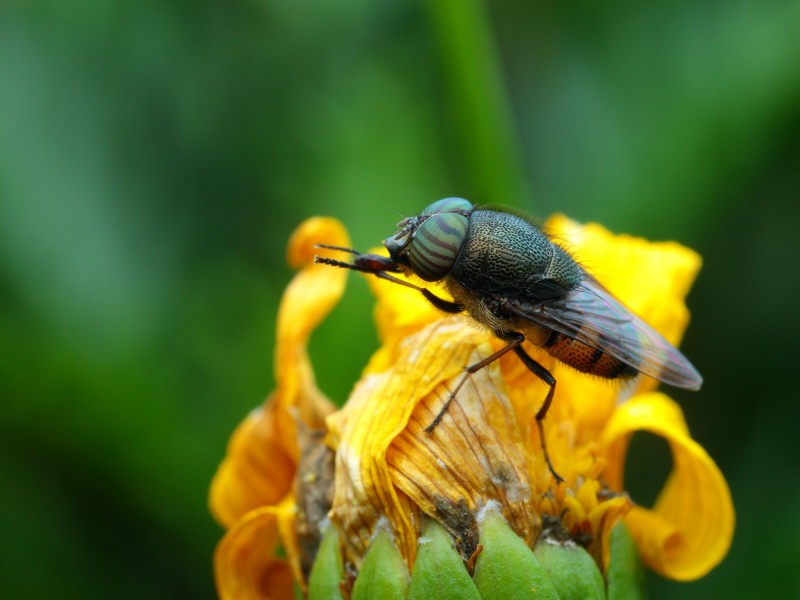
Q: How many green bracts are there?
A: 6